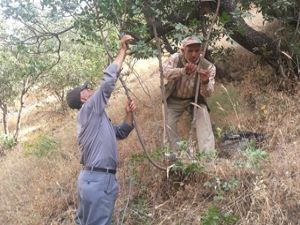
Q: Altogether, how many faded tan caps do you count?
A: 1